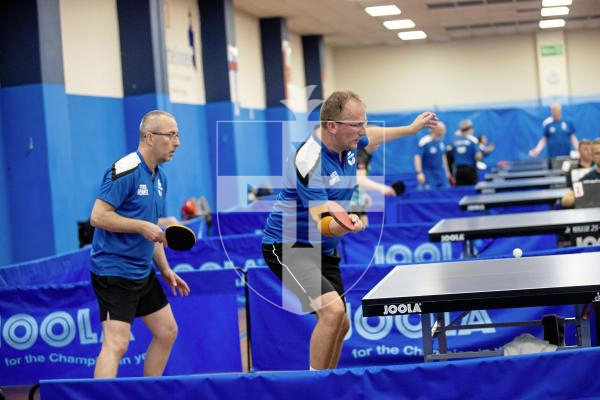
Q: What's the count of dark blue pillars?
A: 5